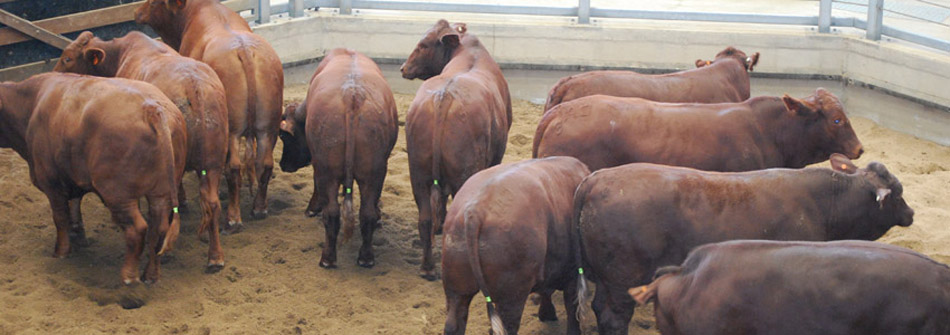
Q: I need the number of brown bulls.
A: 10